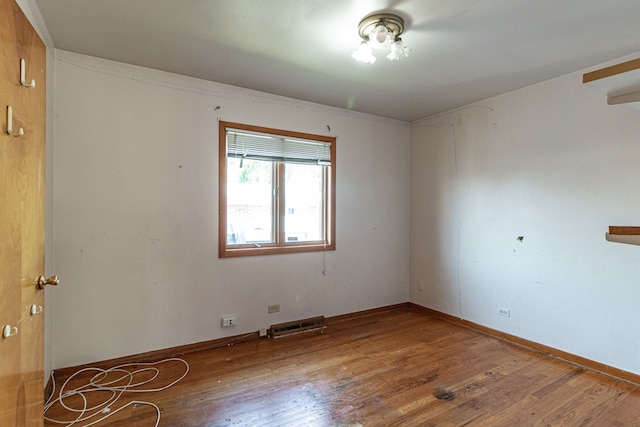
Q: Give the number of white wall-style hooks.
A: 4